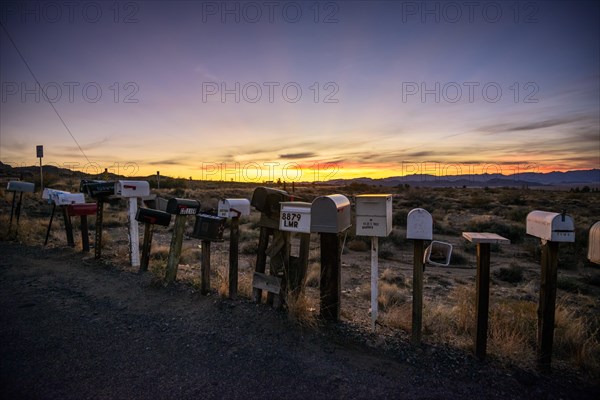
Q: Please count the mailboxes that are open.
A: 1